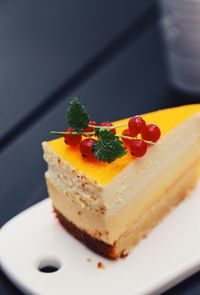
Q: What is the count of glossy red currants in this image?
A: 8